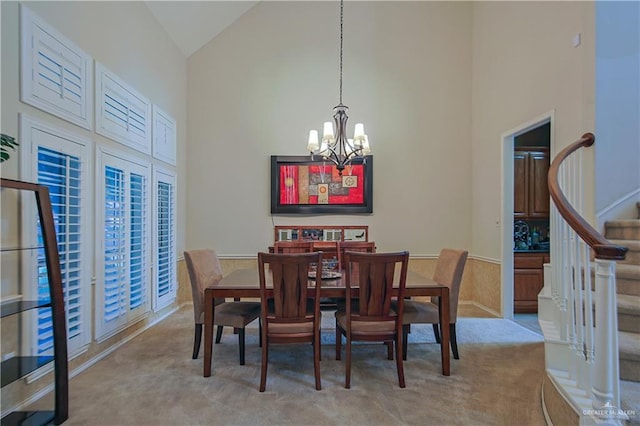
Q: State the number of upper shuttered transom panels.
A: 3